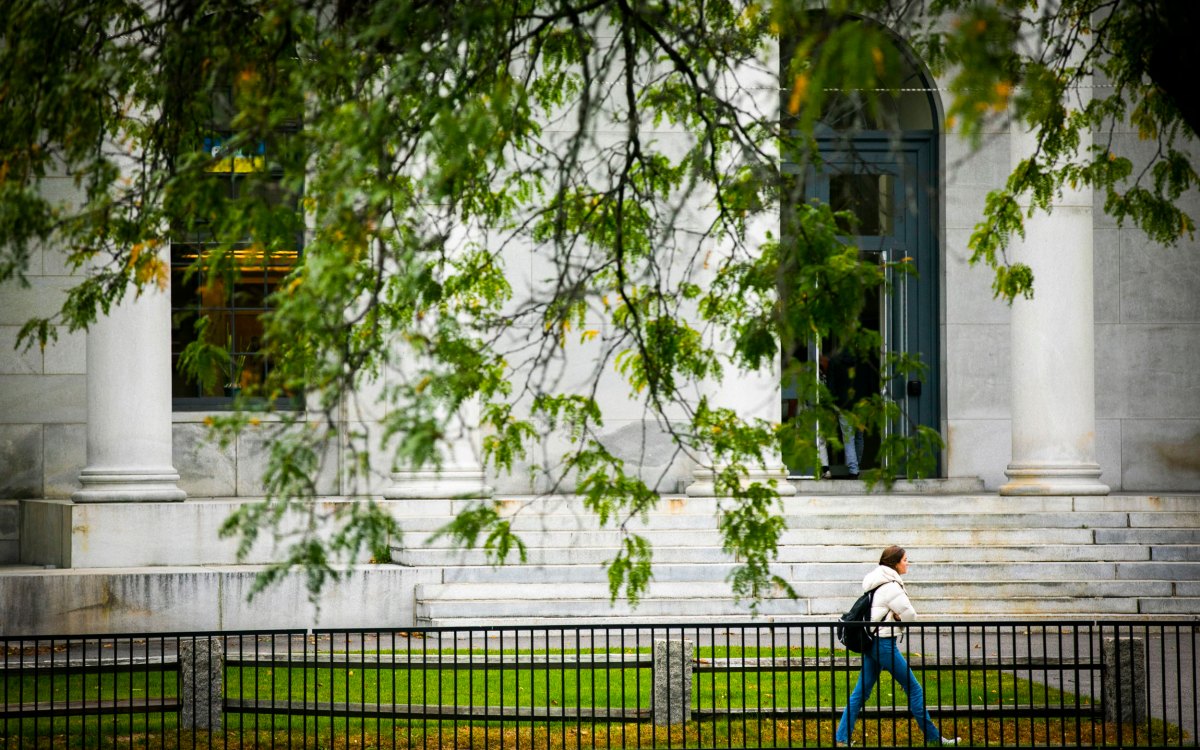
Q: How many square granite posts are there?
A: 3